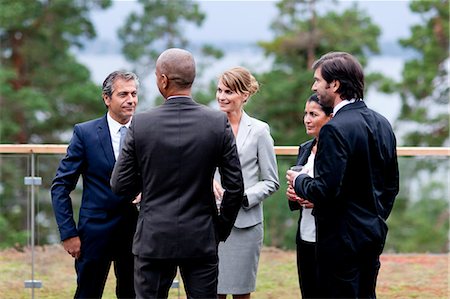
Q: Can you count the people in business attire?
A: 5